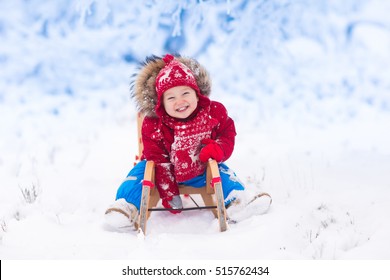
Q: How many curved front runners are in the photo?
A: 2